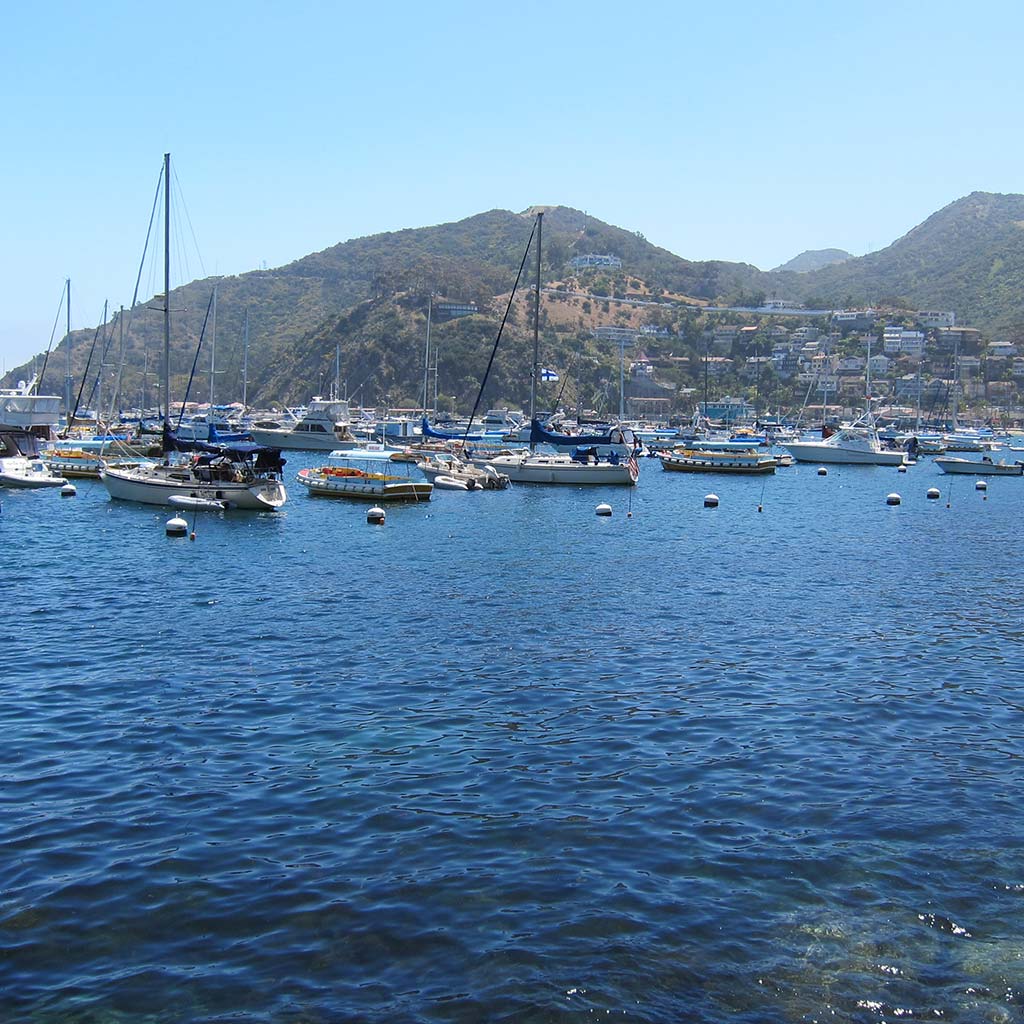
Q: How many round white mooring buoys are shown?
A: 10